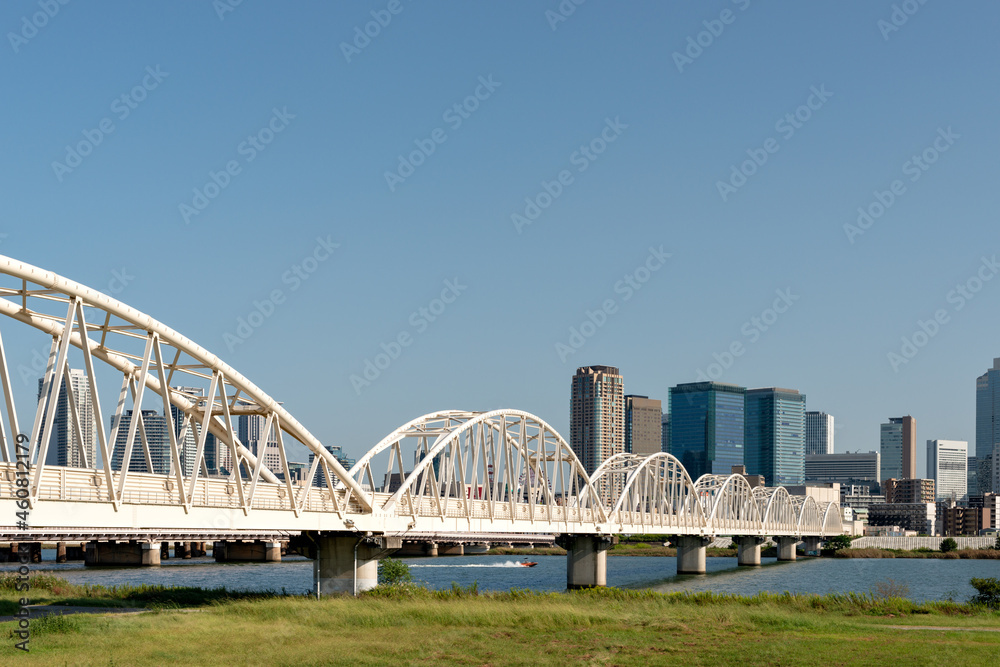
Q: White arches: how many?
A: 7